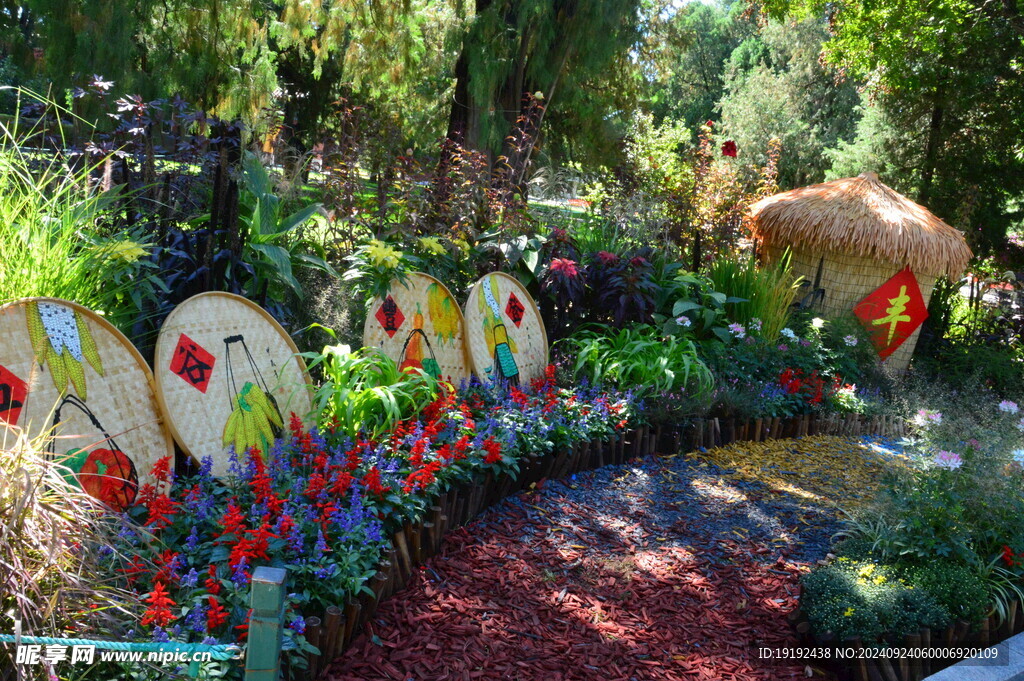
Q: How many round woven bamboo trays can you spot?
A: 4